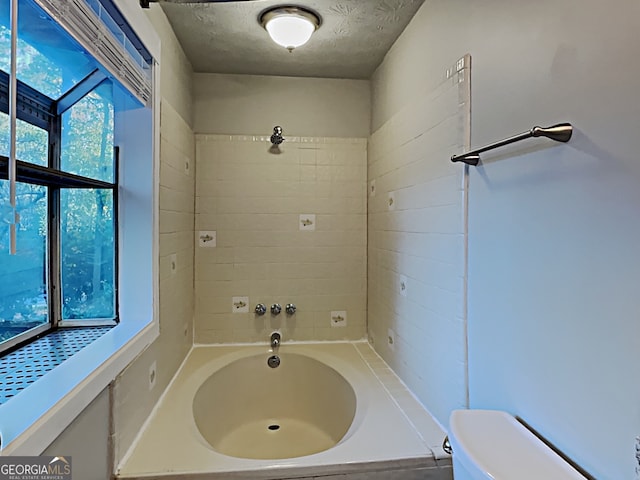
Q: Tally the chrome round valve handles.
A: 3